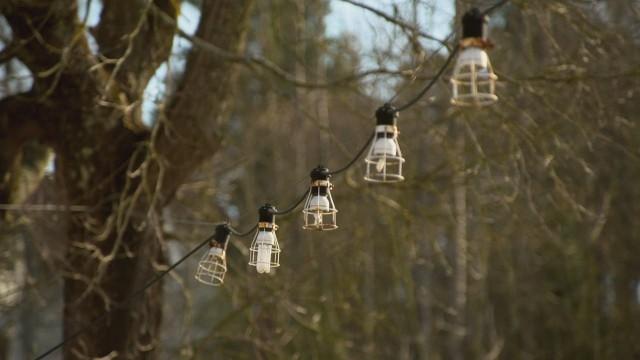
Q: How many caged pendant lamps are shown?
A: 5